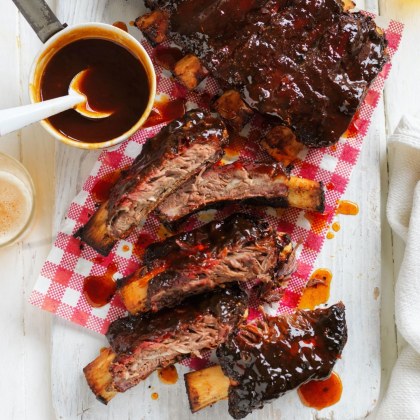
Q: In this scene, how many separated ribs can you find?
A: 5